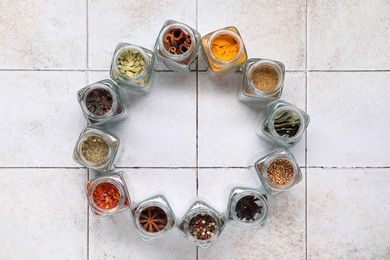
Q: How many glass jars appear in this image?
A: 12